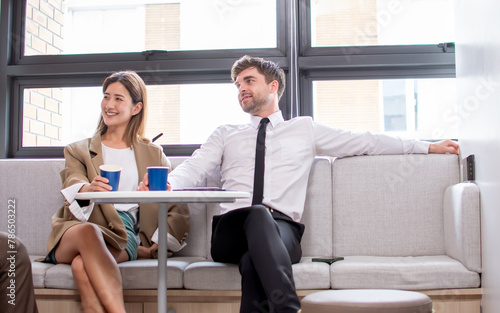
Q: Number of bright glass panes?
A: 4